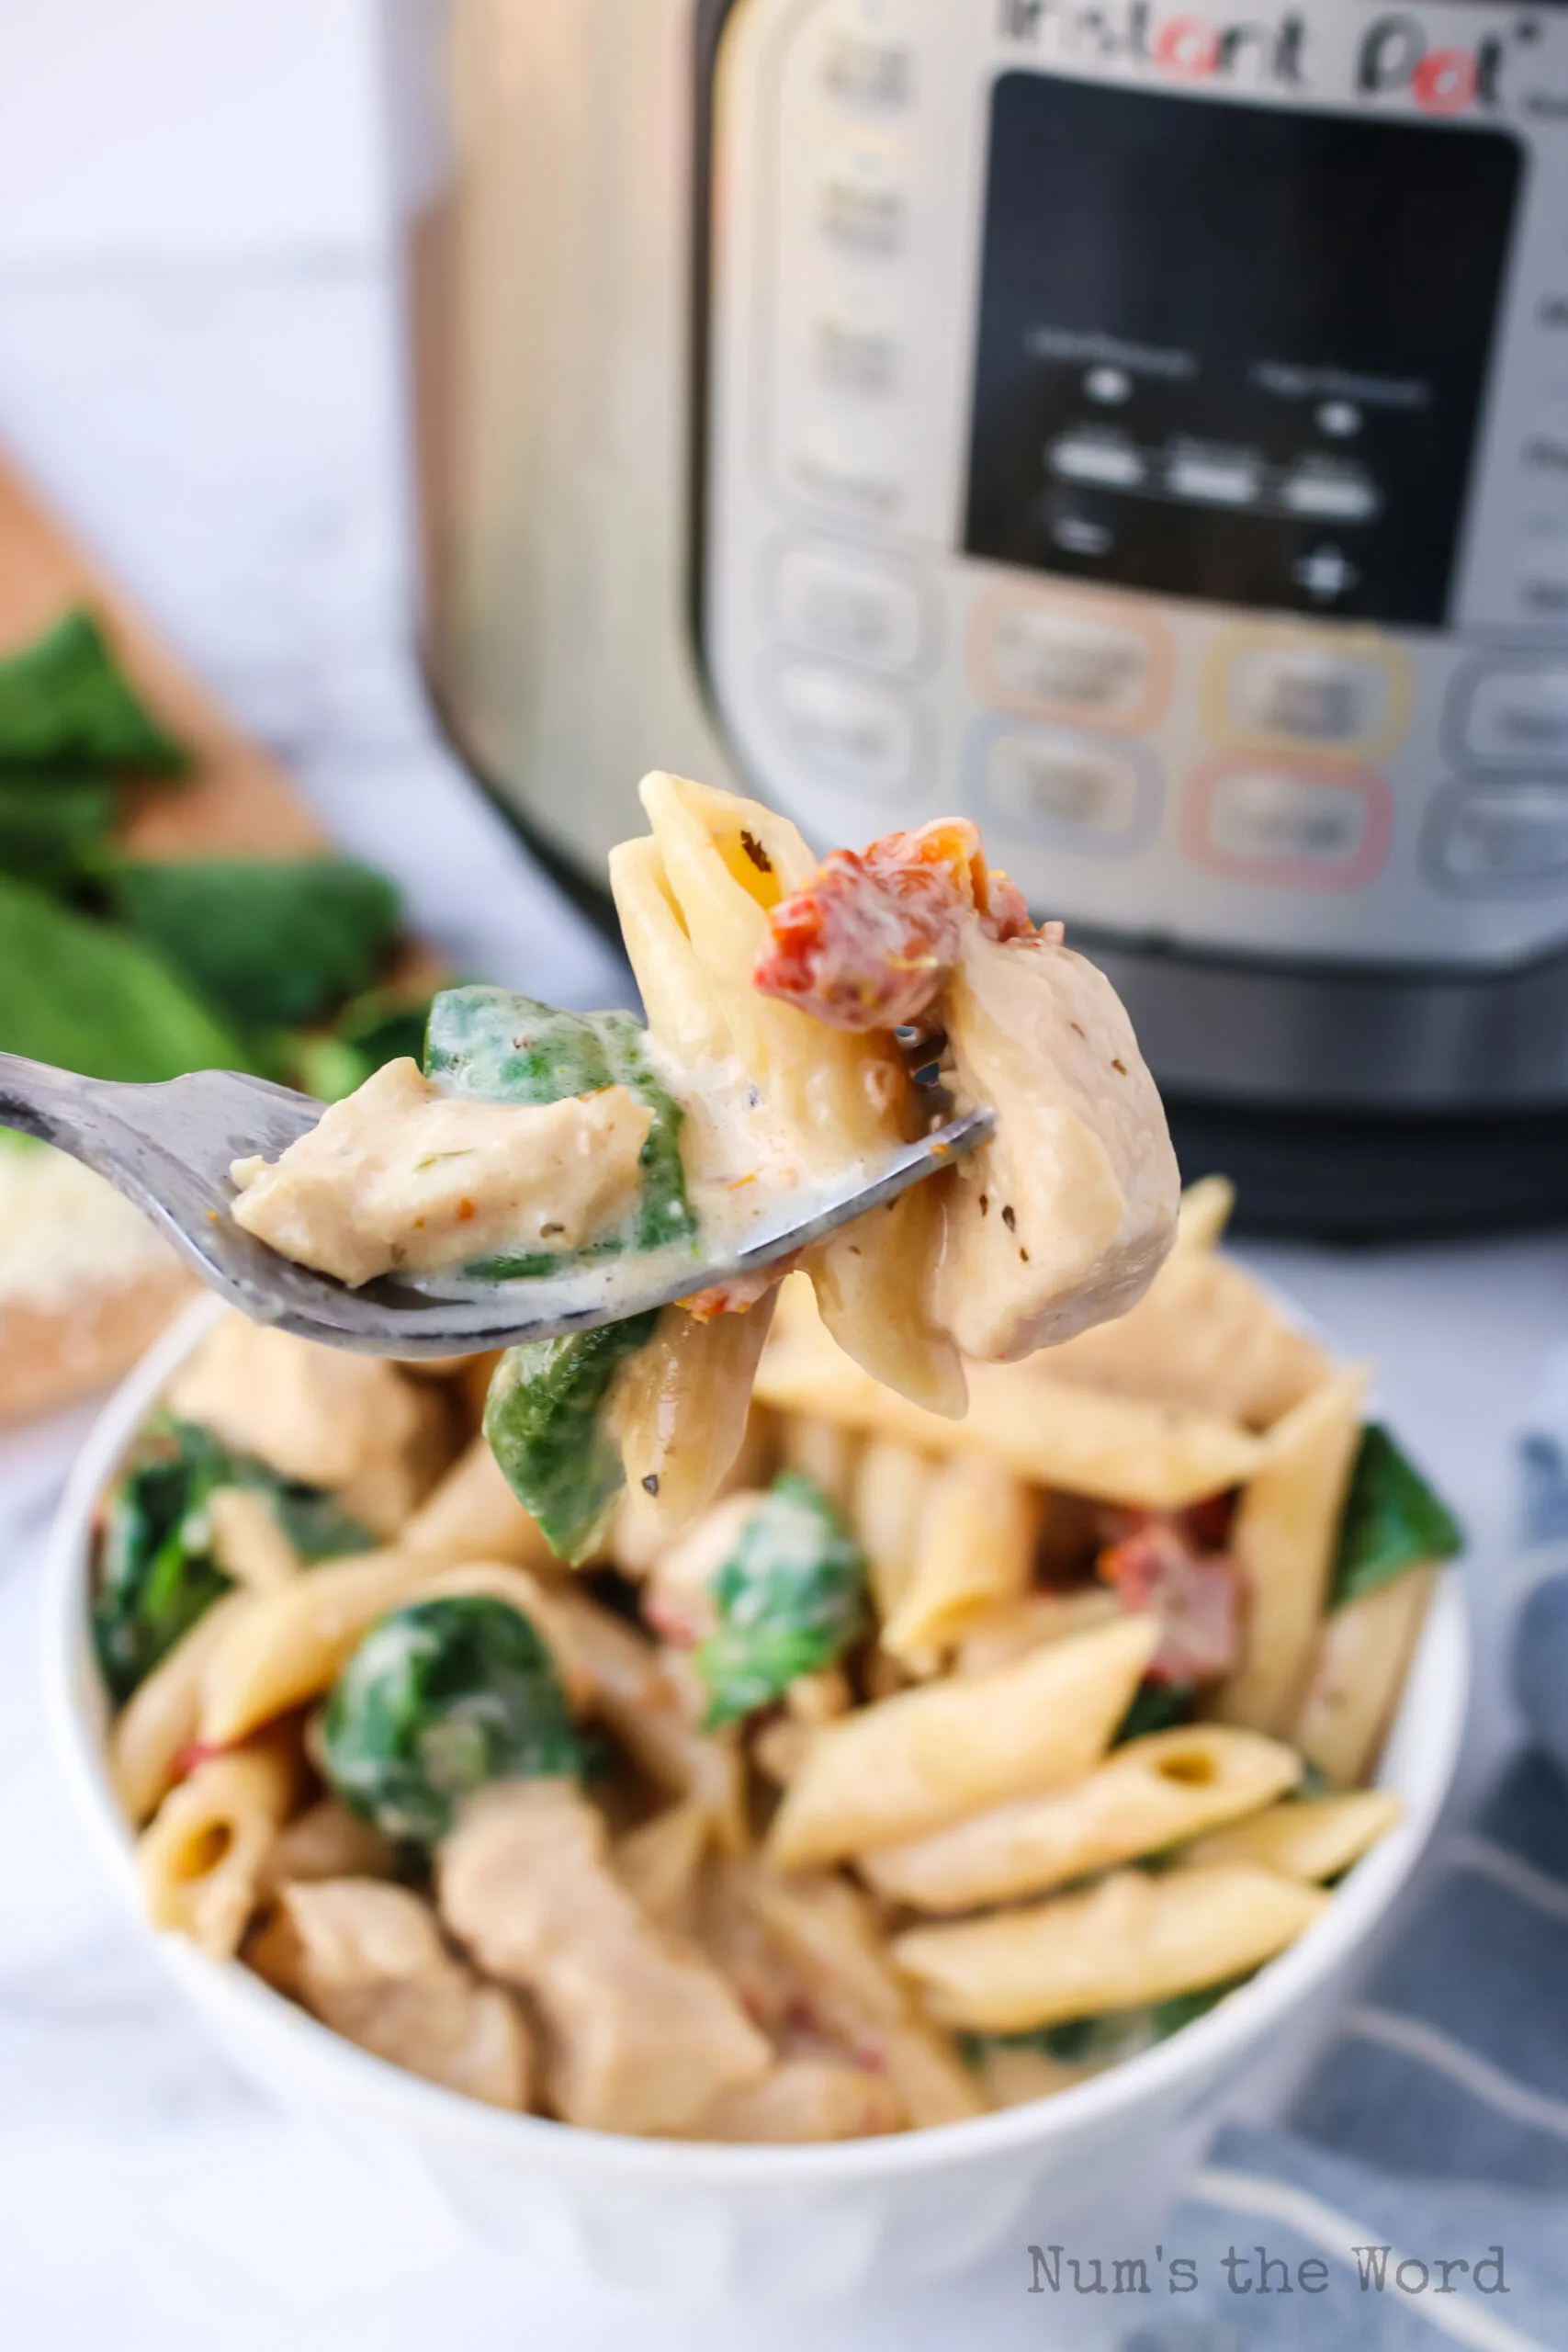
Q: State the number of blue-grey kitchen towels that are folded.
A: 1